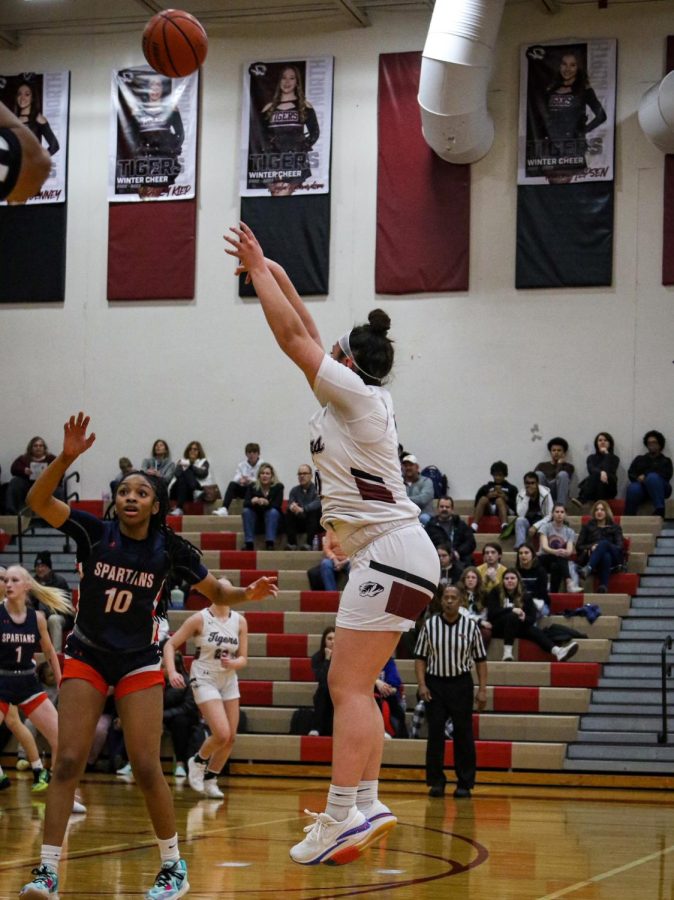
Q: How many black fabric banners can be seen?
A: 3